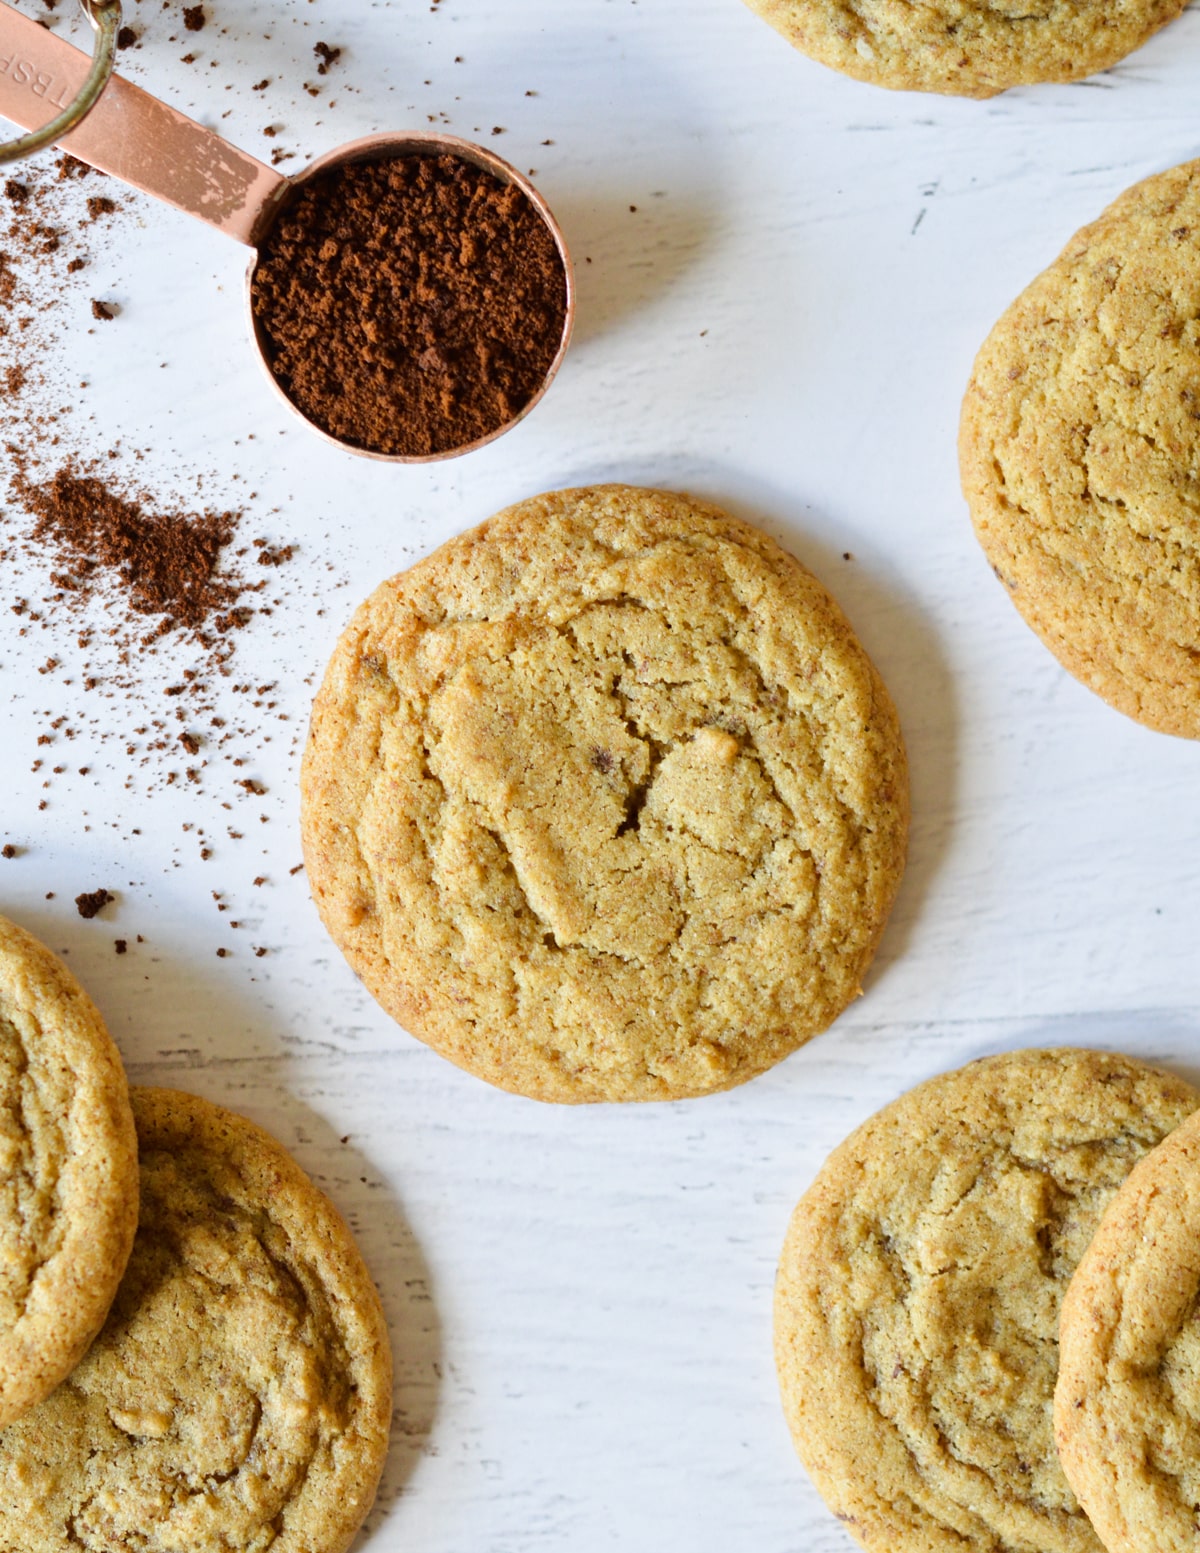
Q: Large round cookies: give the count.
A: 7